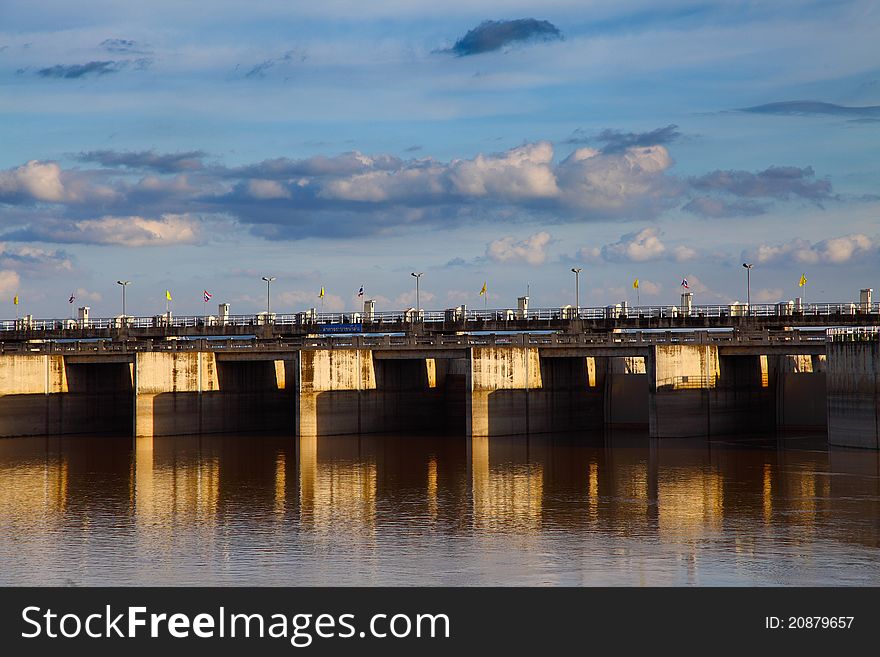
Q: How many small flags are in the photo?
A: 10